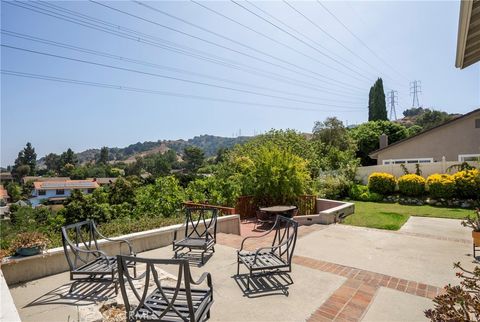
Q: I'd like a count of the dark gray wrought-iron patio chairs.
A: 4